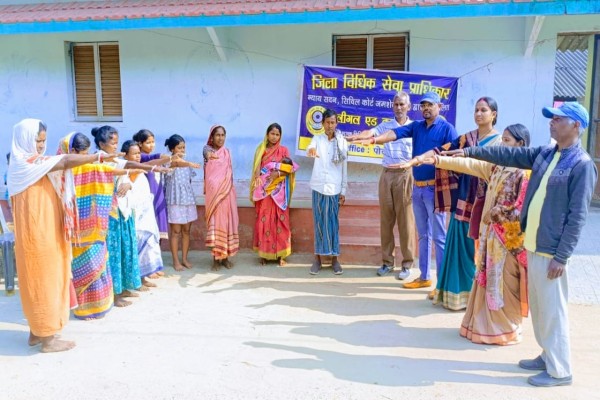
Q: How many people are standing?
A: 14